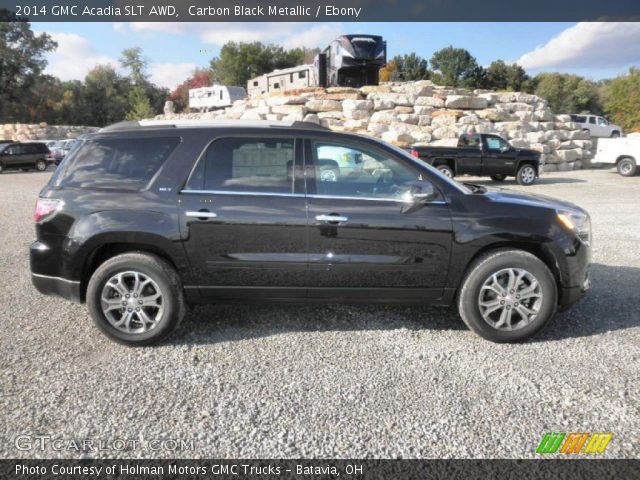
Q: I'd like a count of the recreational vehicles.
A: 3